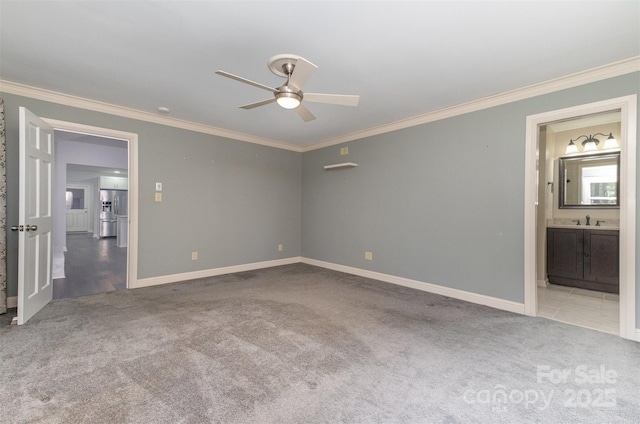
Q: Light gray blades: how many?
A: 5